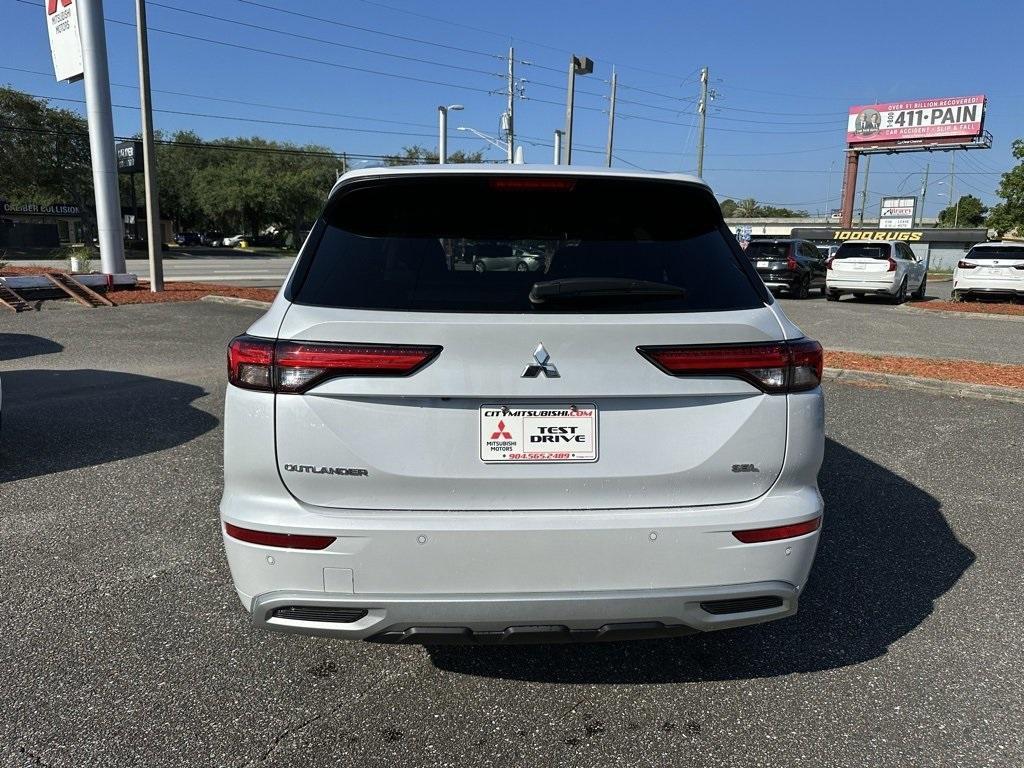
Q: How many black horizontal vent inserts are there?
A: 2